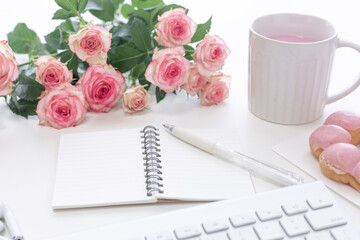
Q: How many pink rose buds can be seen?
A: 11